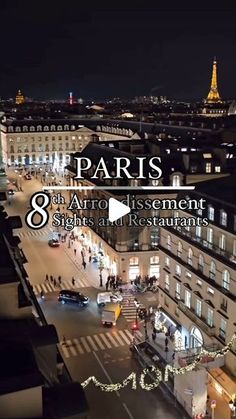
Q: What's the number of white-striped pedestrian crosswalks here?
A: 4